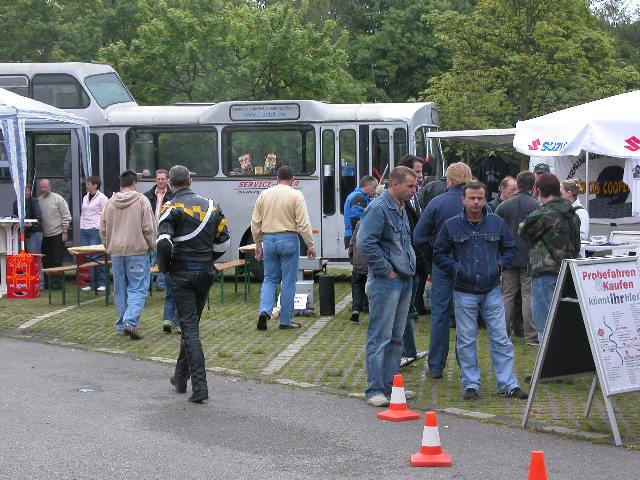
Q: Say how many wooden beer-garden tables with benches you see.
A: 2